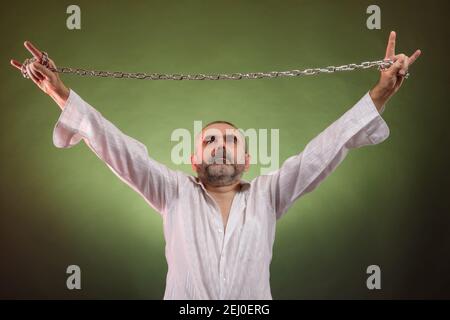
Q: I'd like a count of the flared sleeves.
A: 2